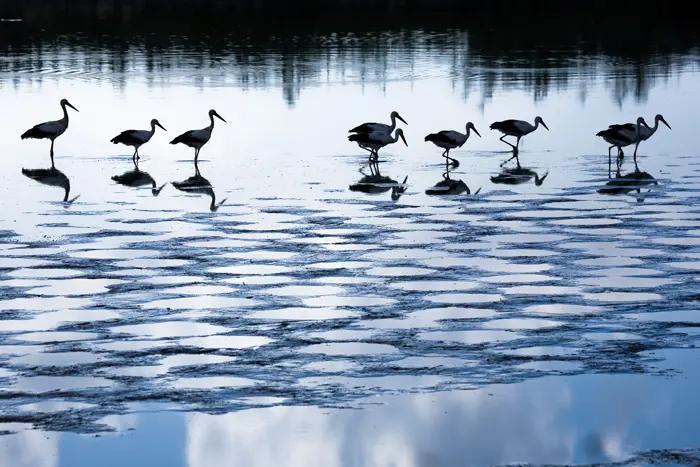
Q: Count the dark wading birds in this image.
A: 9